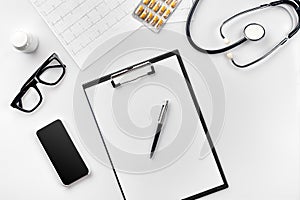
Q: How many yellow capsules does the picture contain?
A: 12